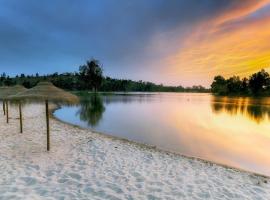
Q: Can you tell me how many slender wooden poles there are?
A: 4